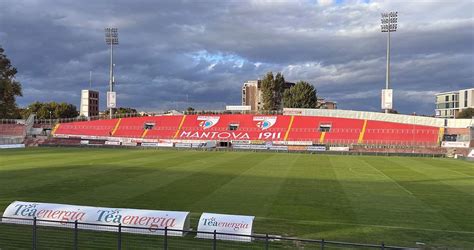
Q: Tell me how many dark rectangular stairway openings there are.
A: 3